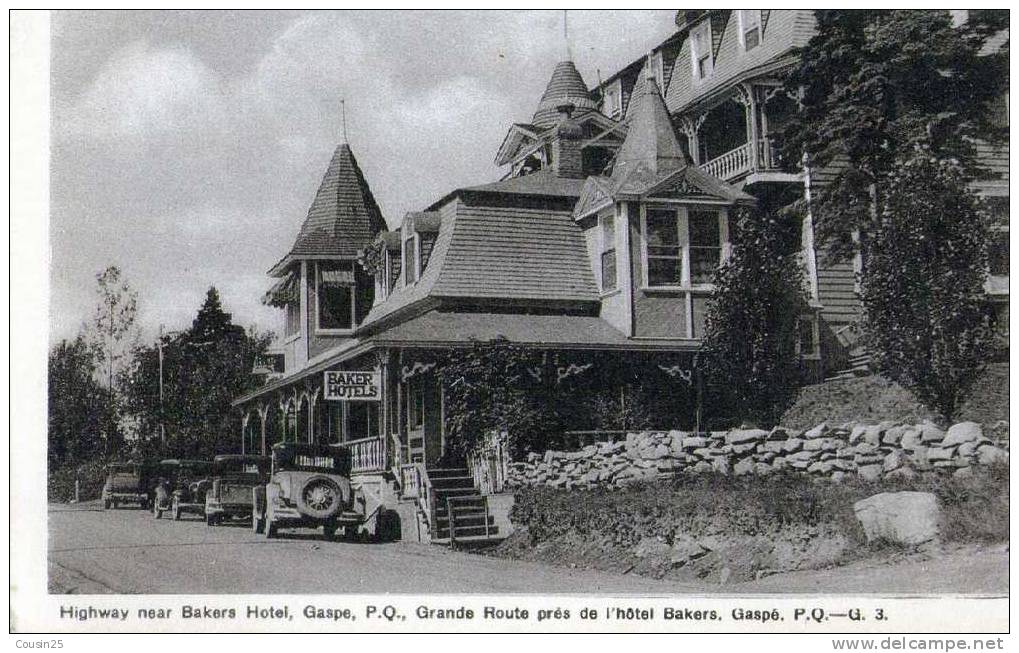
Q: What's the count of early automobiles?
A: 4